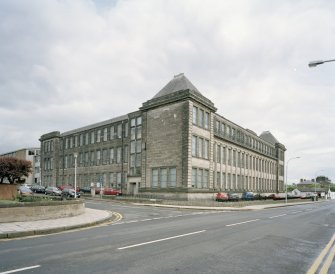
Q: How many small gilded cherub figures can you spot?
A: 0